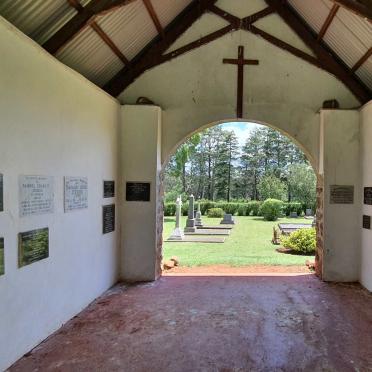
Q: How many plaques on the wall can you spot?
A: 11